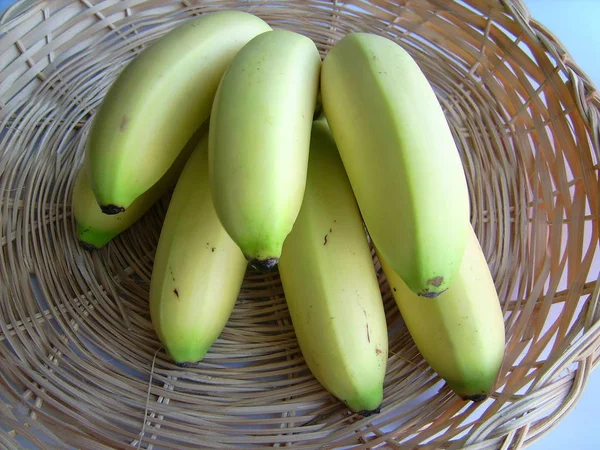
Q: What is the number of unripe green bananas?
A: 7